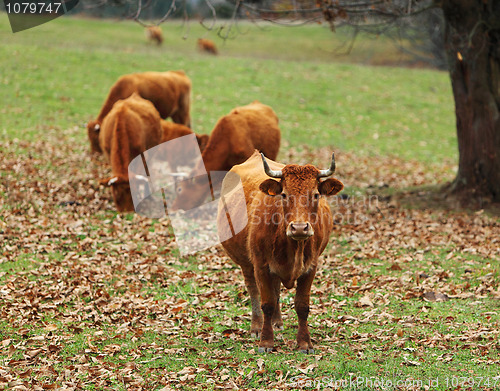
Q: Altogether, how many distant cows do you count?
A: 2